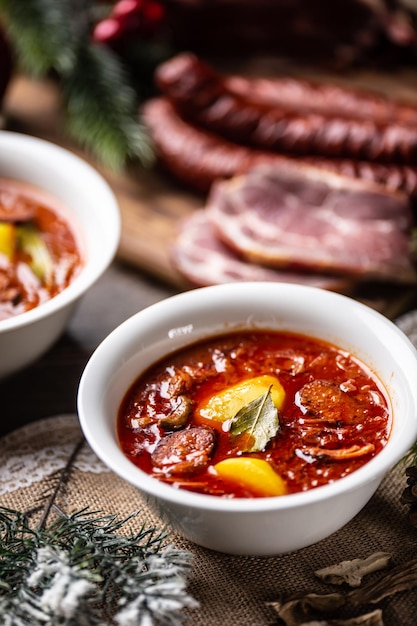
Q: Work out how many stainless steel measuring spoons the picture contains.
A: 0